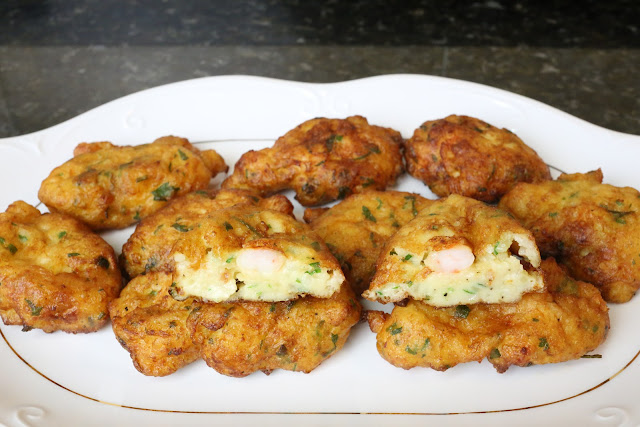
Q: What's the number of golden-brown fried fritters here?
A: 11